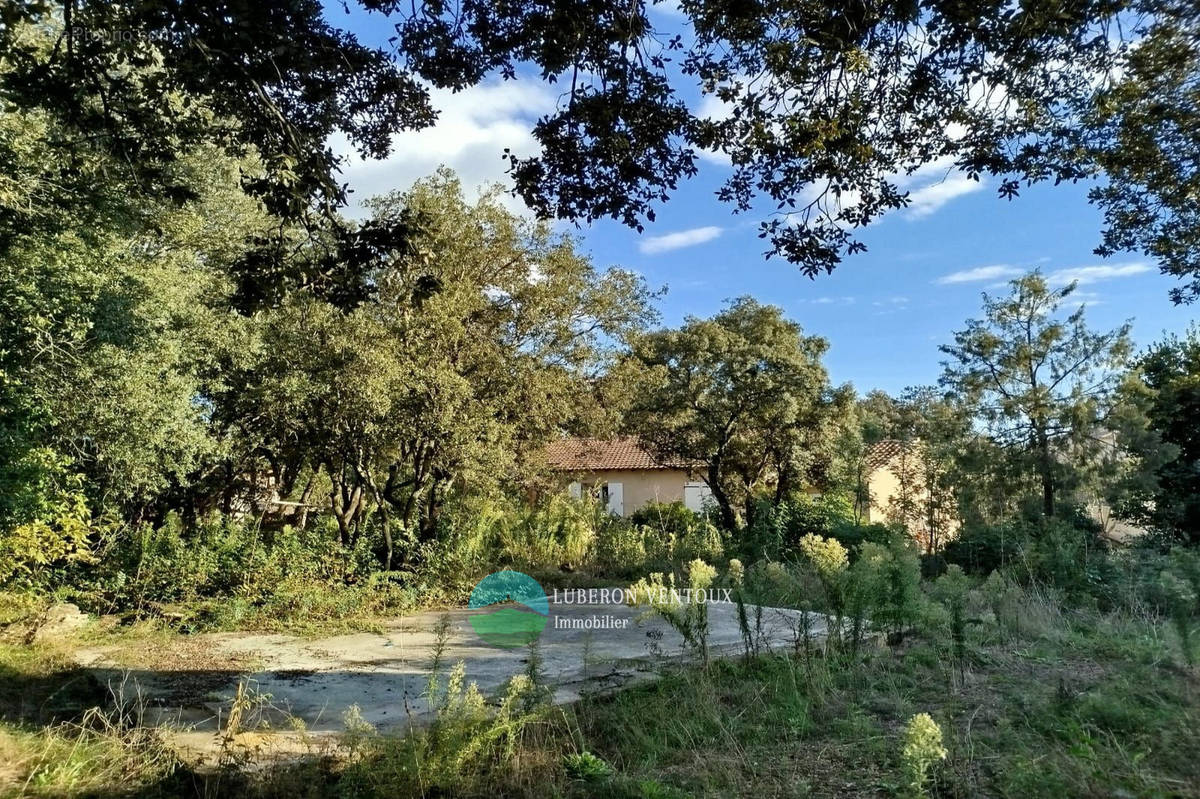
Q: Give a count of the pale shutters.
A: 4